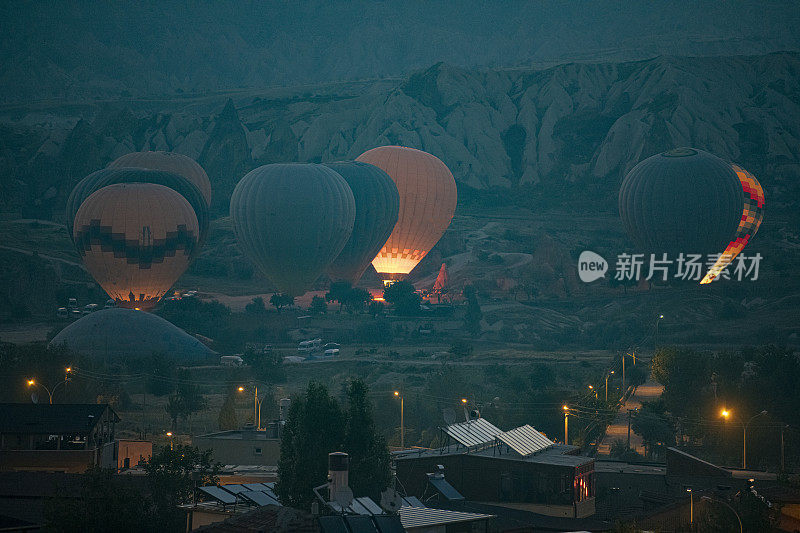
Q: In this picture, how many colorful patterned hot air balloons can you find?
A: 1